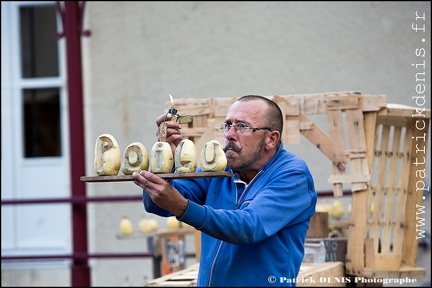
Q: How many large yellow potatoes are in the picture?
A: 5